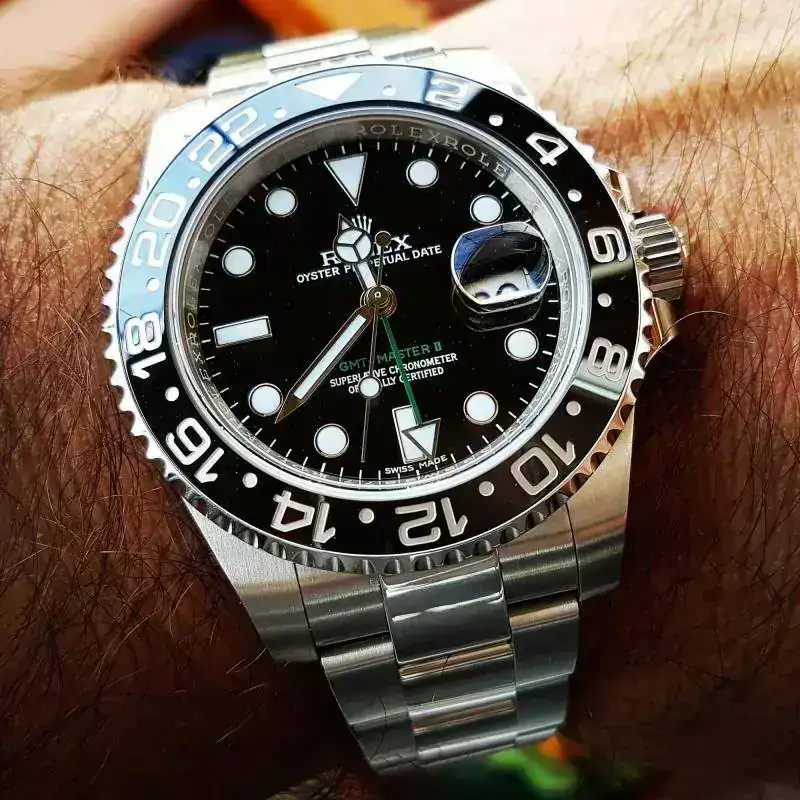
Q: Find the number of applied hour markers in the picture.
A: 11